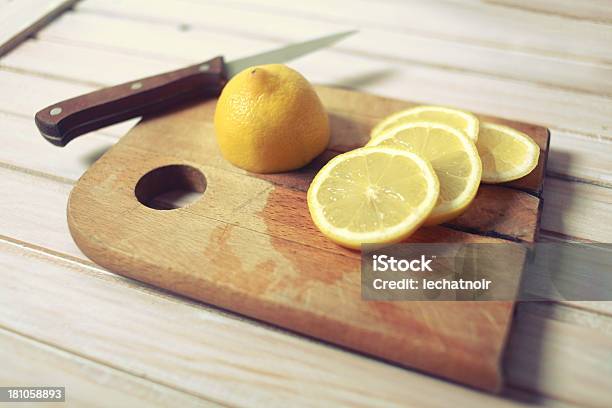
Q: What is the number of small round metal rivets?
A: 3